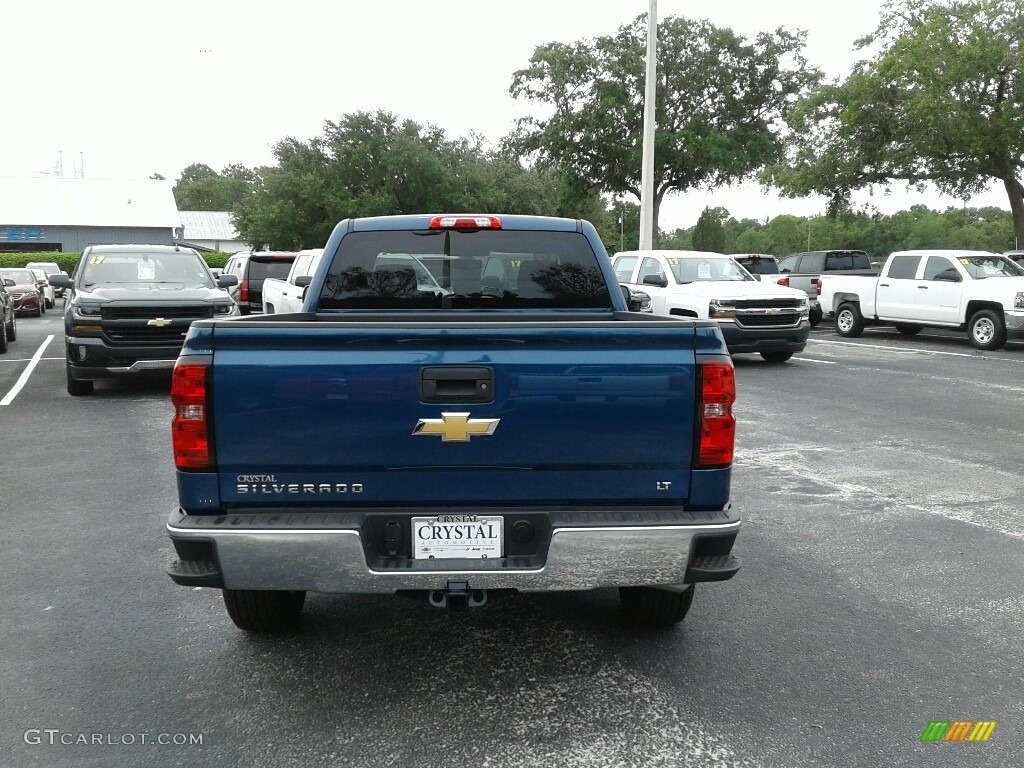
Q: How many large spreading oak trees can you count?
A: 2